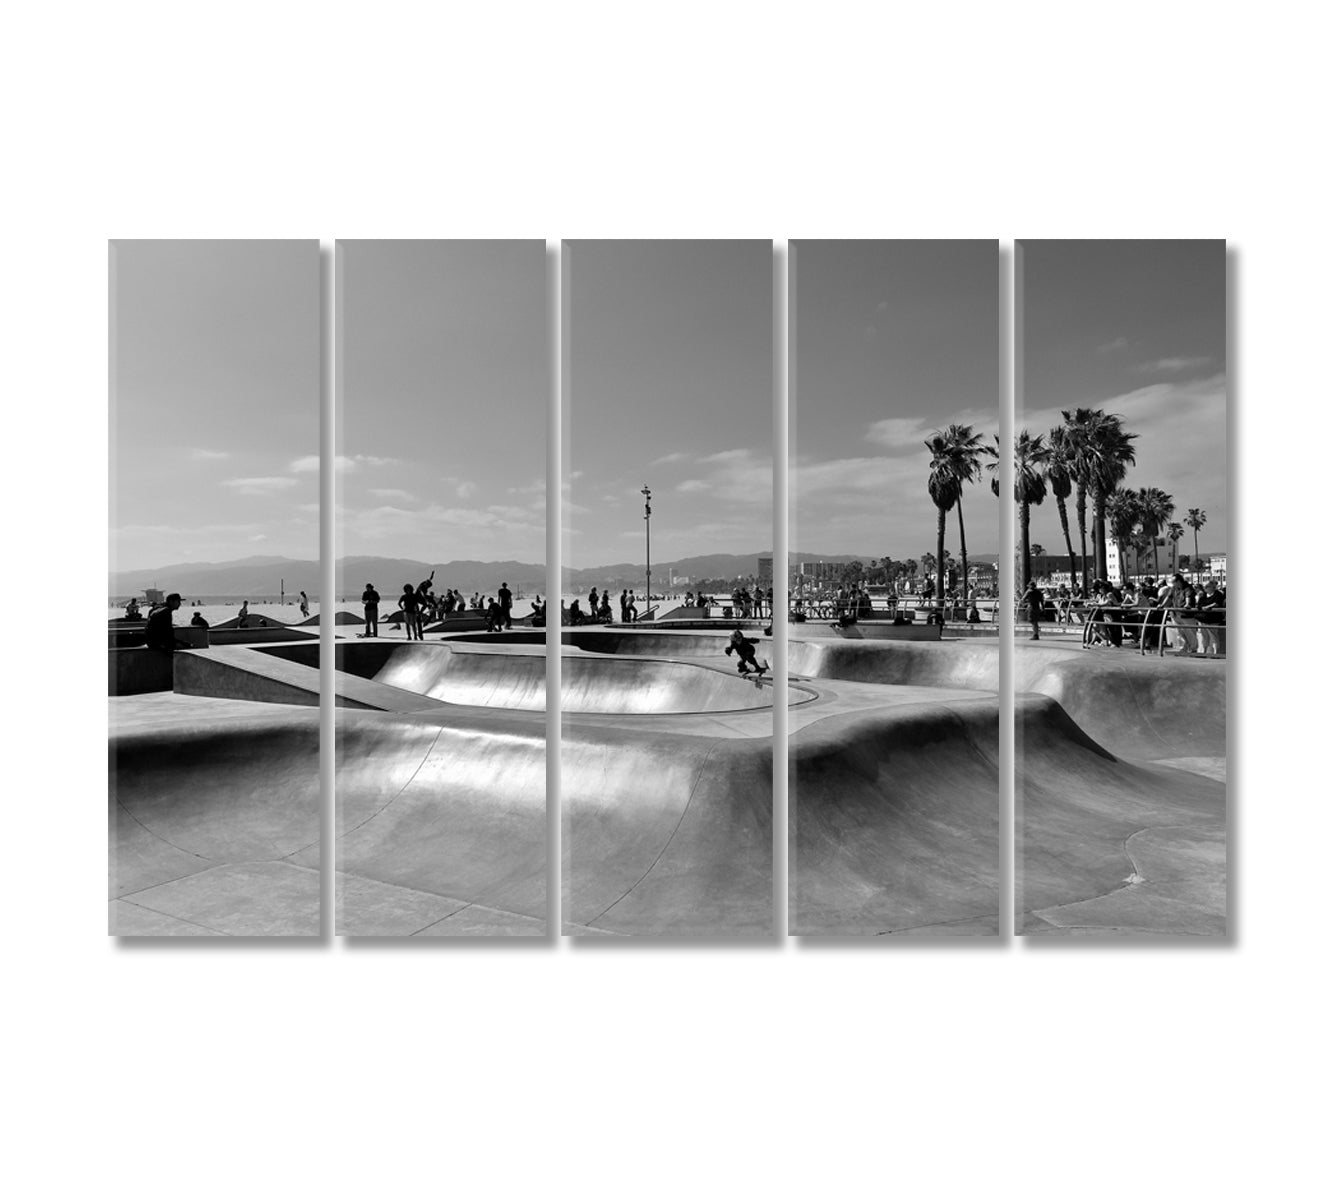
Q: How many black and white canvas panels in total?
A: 5